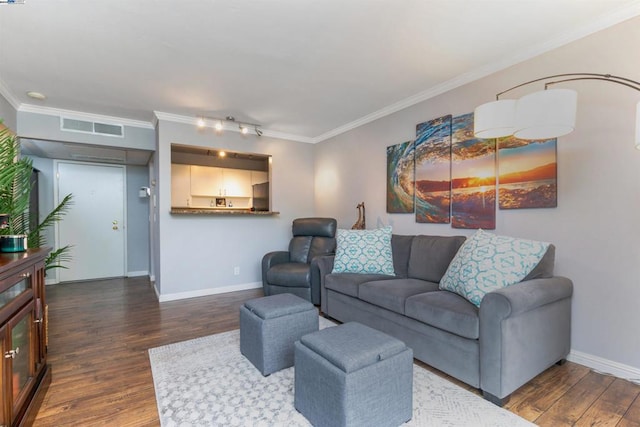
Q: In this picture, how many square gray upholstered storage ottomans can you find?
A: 2